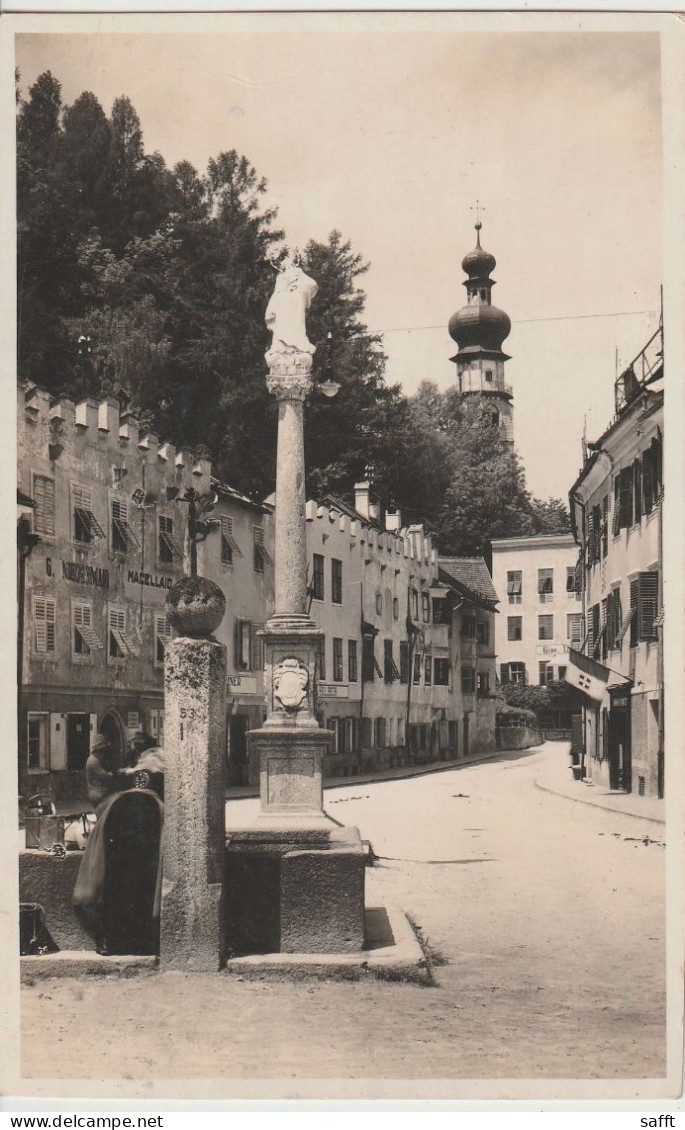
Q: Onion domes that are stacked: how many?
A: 2